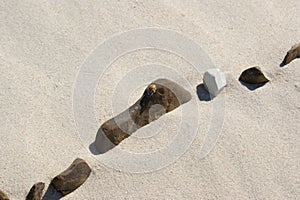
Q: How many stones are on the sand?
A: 7